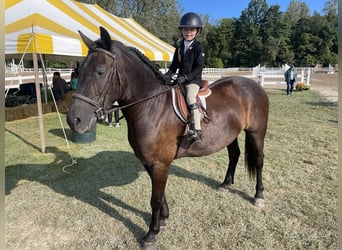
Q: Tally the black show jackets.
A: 1